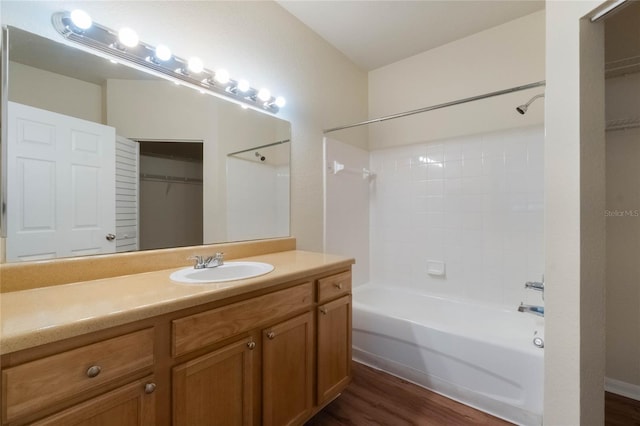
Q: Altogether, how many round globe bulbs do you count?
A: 8